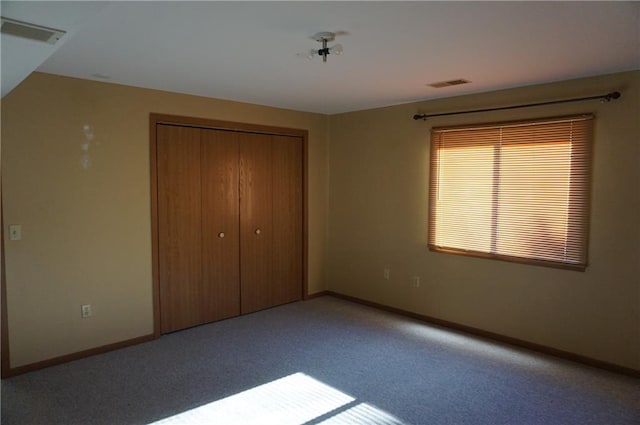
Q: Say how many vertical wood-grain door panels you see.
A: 4